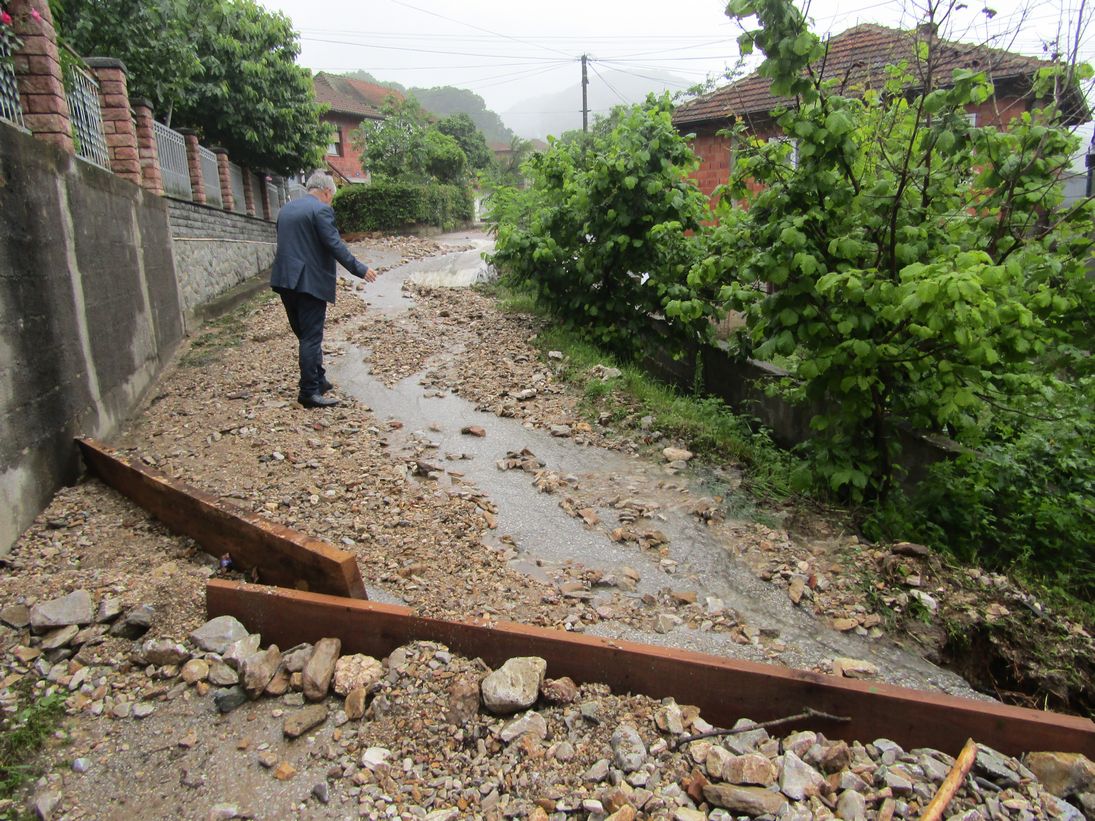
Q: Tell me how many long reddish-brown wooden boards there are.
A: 2